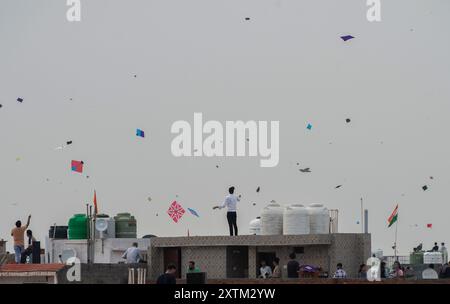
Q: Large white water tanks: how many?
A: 3